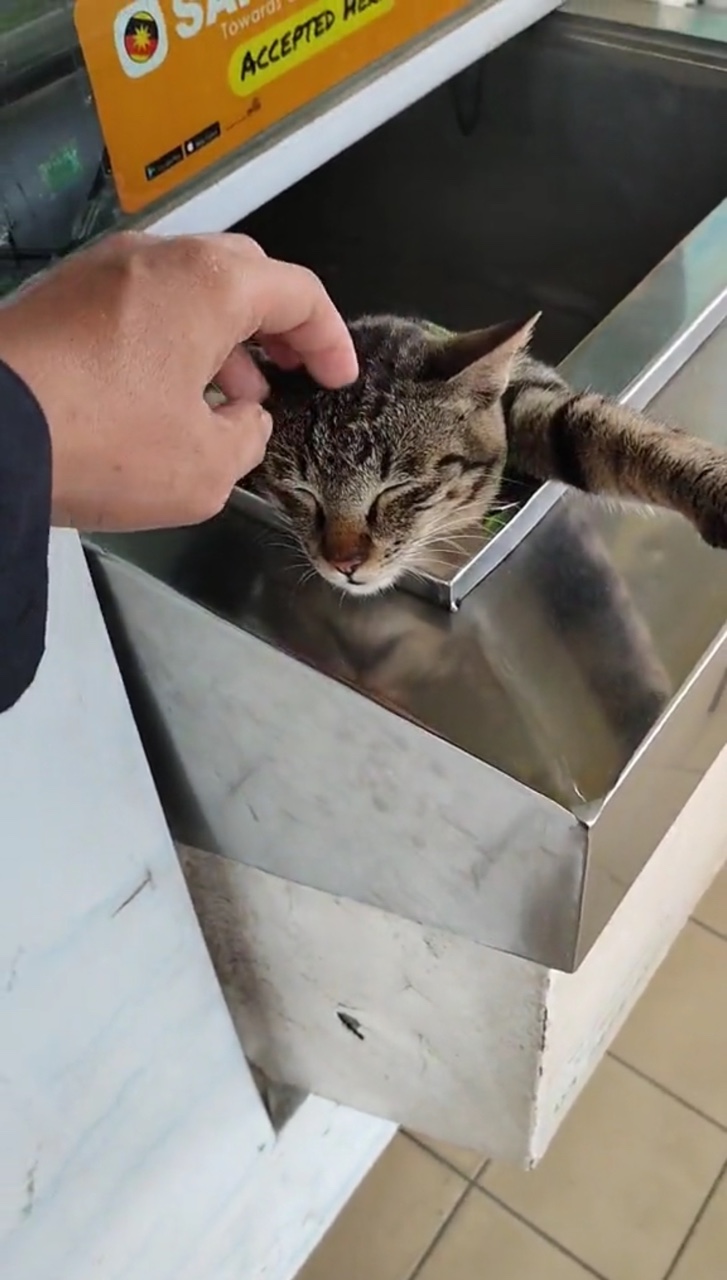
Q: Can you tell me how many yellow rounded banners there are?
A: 1